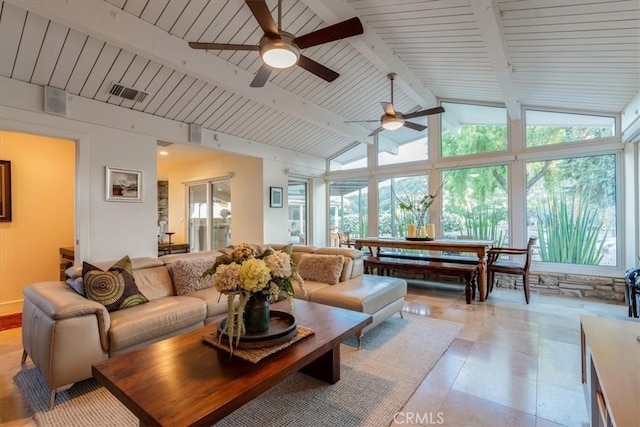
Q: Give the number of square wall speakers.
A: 2